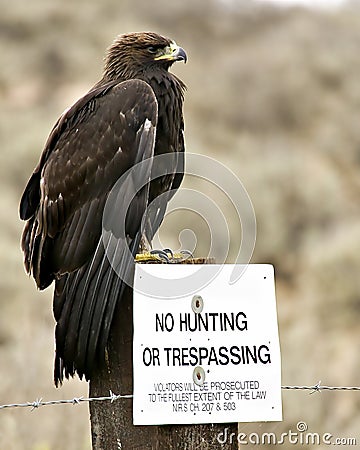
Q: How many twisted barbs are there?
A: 4